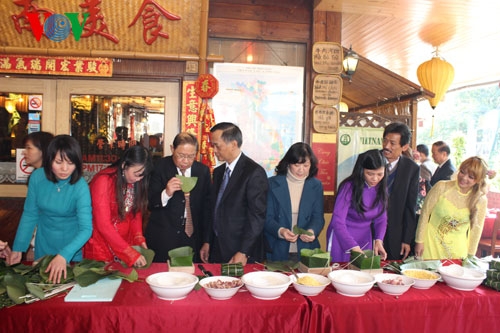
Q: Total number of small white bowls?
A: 4